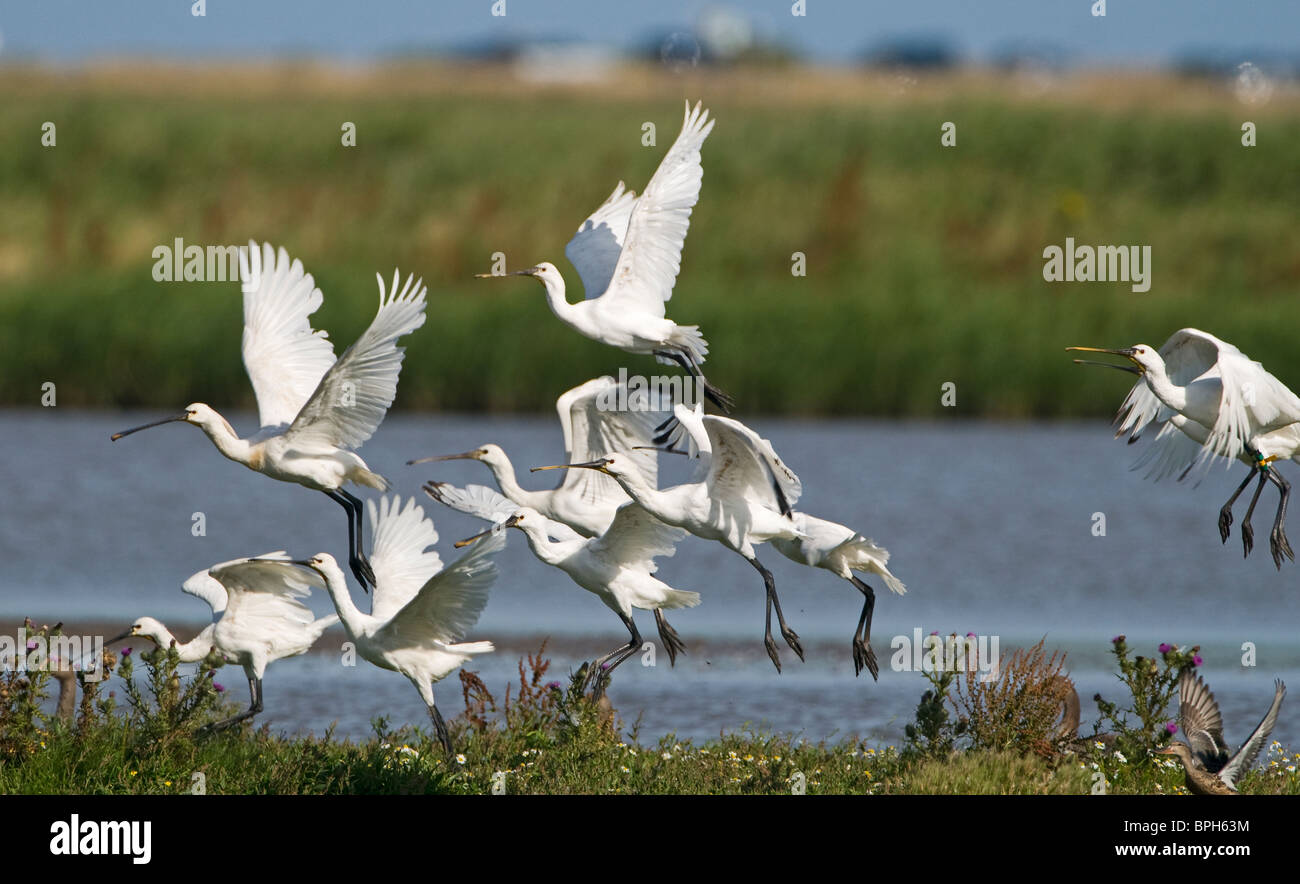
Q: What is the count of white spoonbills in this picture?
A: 10